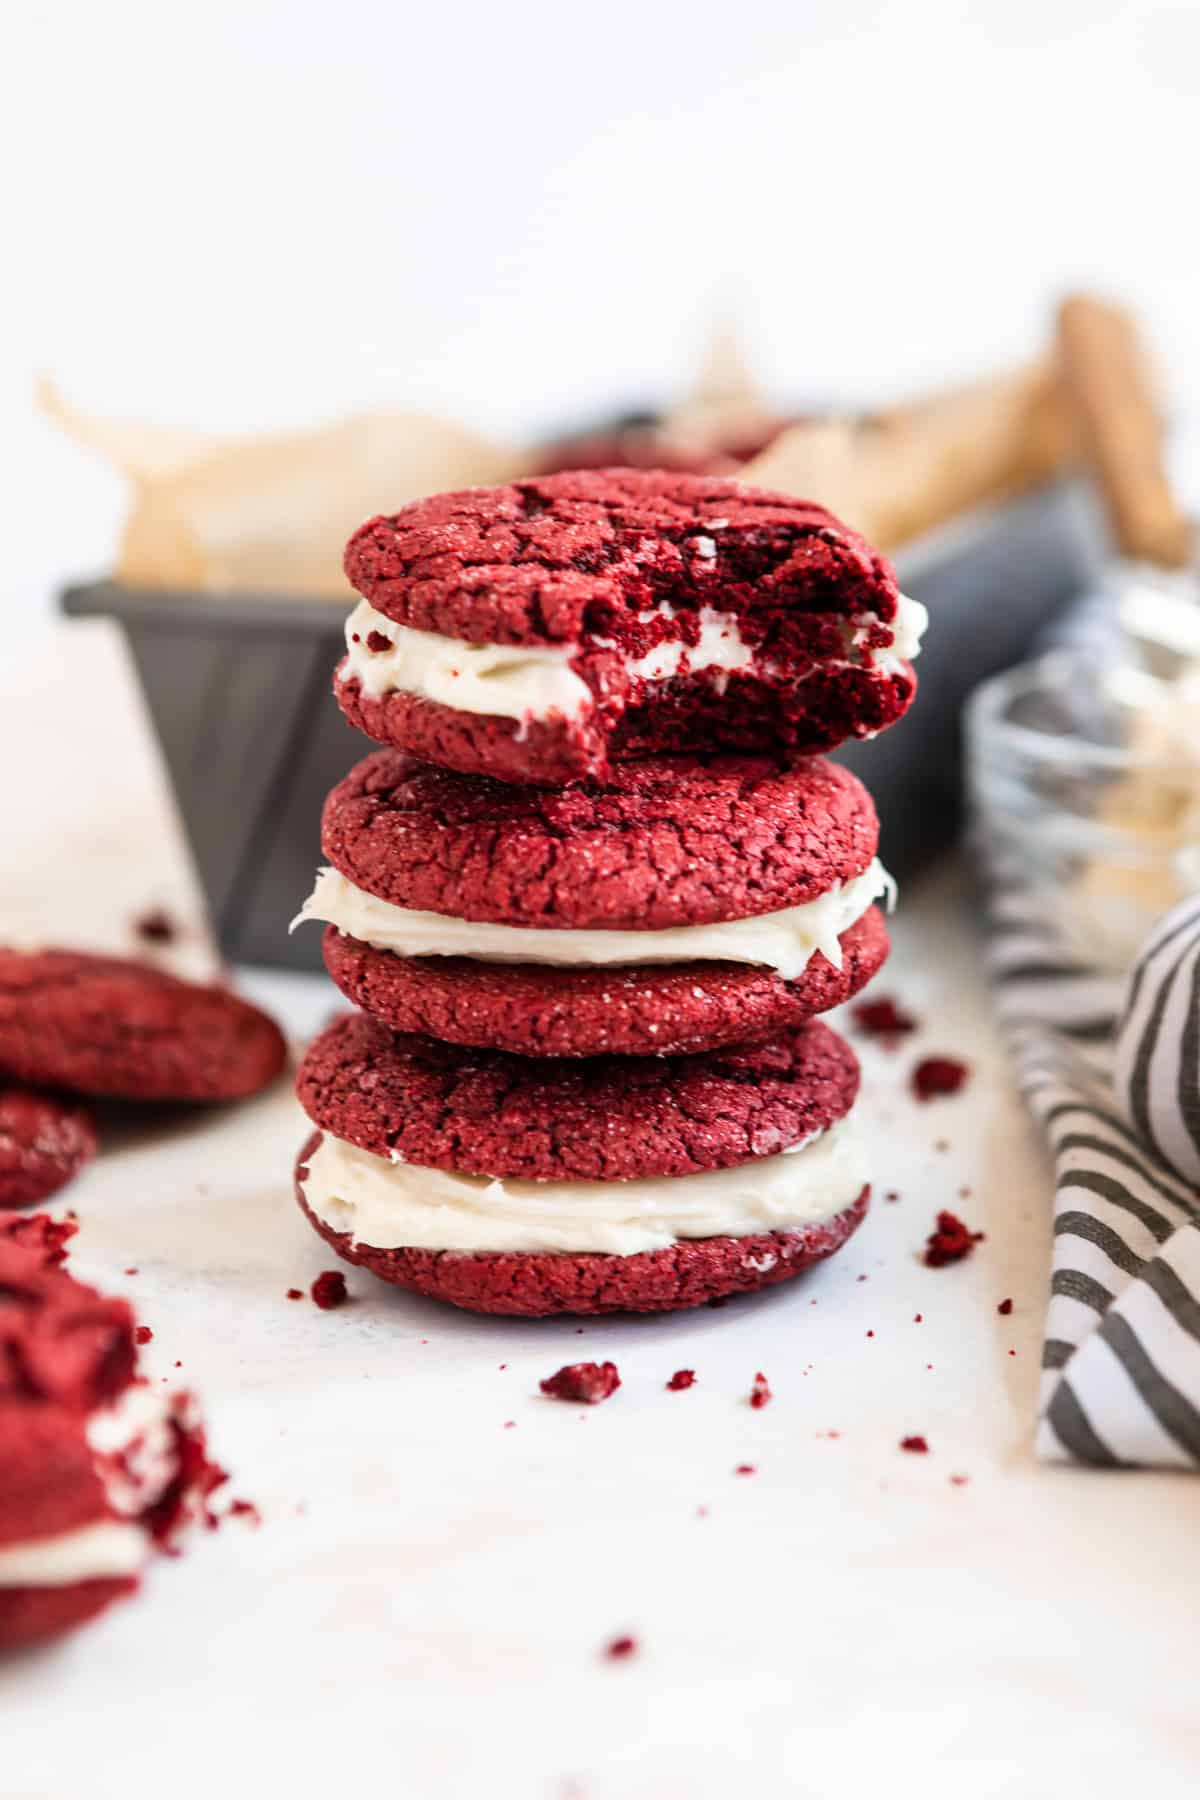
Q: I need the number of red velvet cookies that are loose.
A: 2